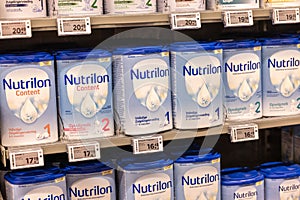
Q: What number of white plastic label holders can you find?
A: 9